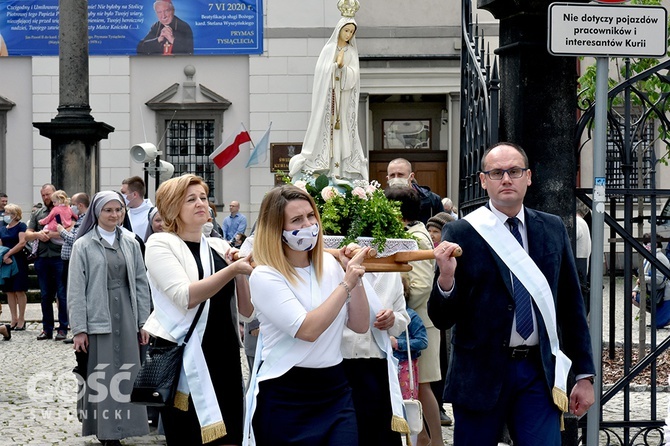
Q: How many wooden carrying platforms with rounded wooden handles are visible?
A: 1